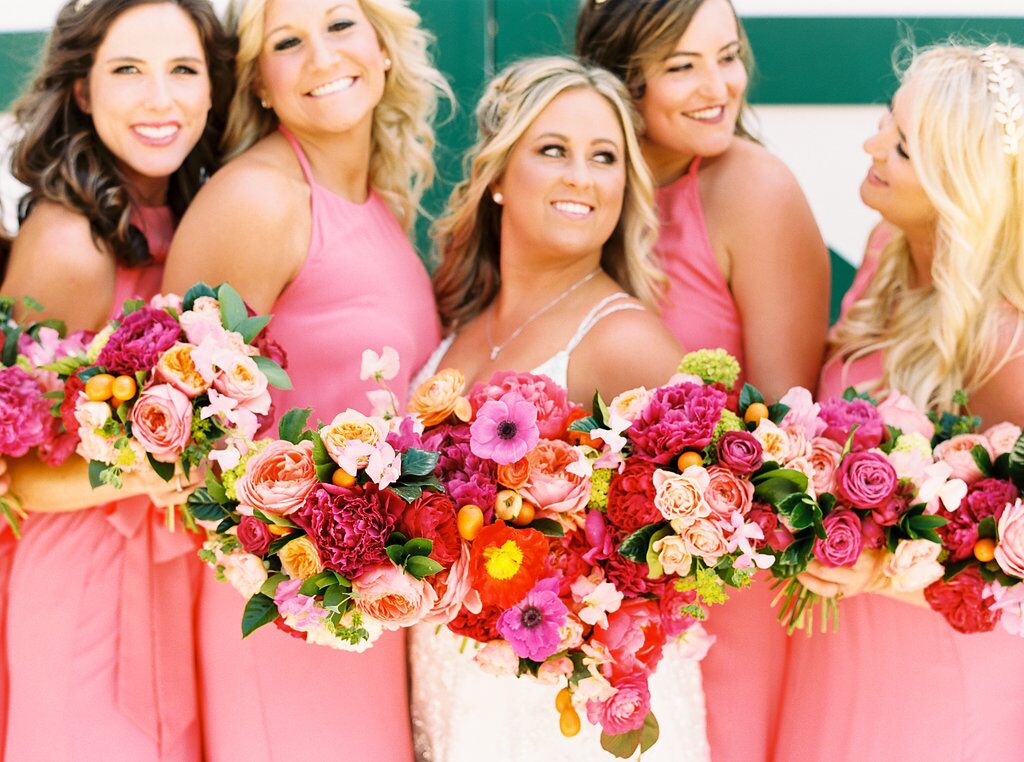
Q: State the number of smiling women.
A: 5